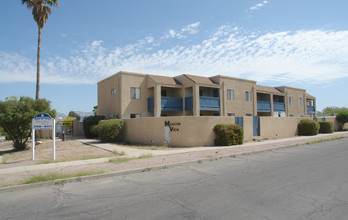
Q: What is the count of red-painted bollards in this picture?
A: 0